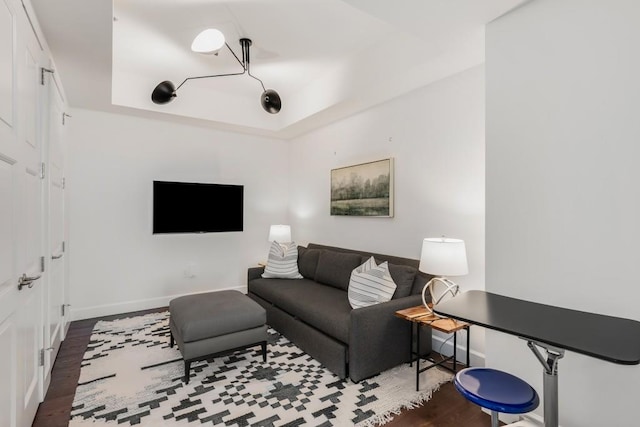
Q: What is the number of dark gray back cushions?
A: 3